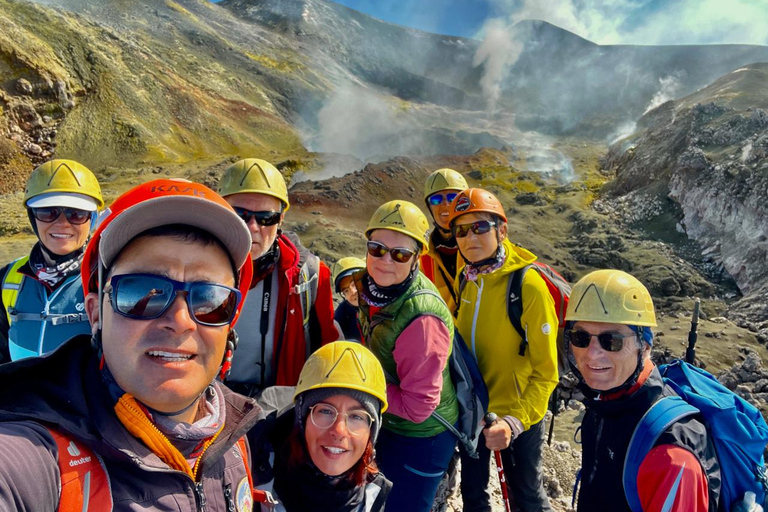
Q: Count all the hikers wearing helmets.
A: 9